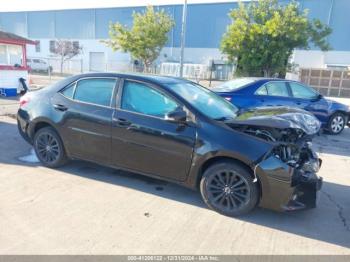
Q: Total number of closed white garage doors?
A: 1